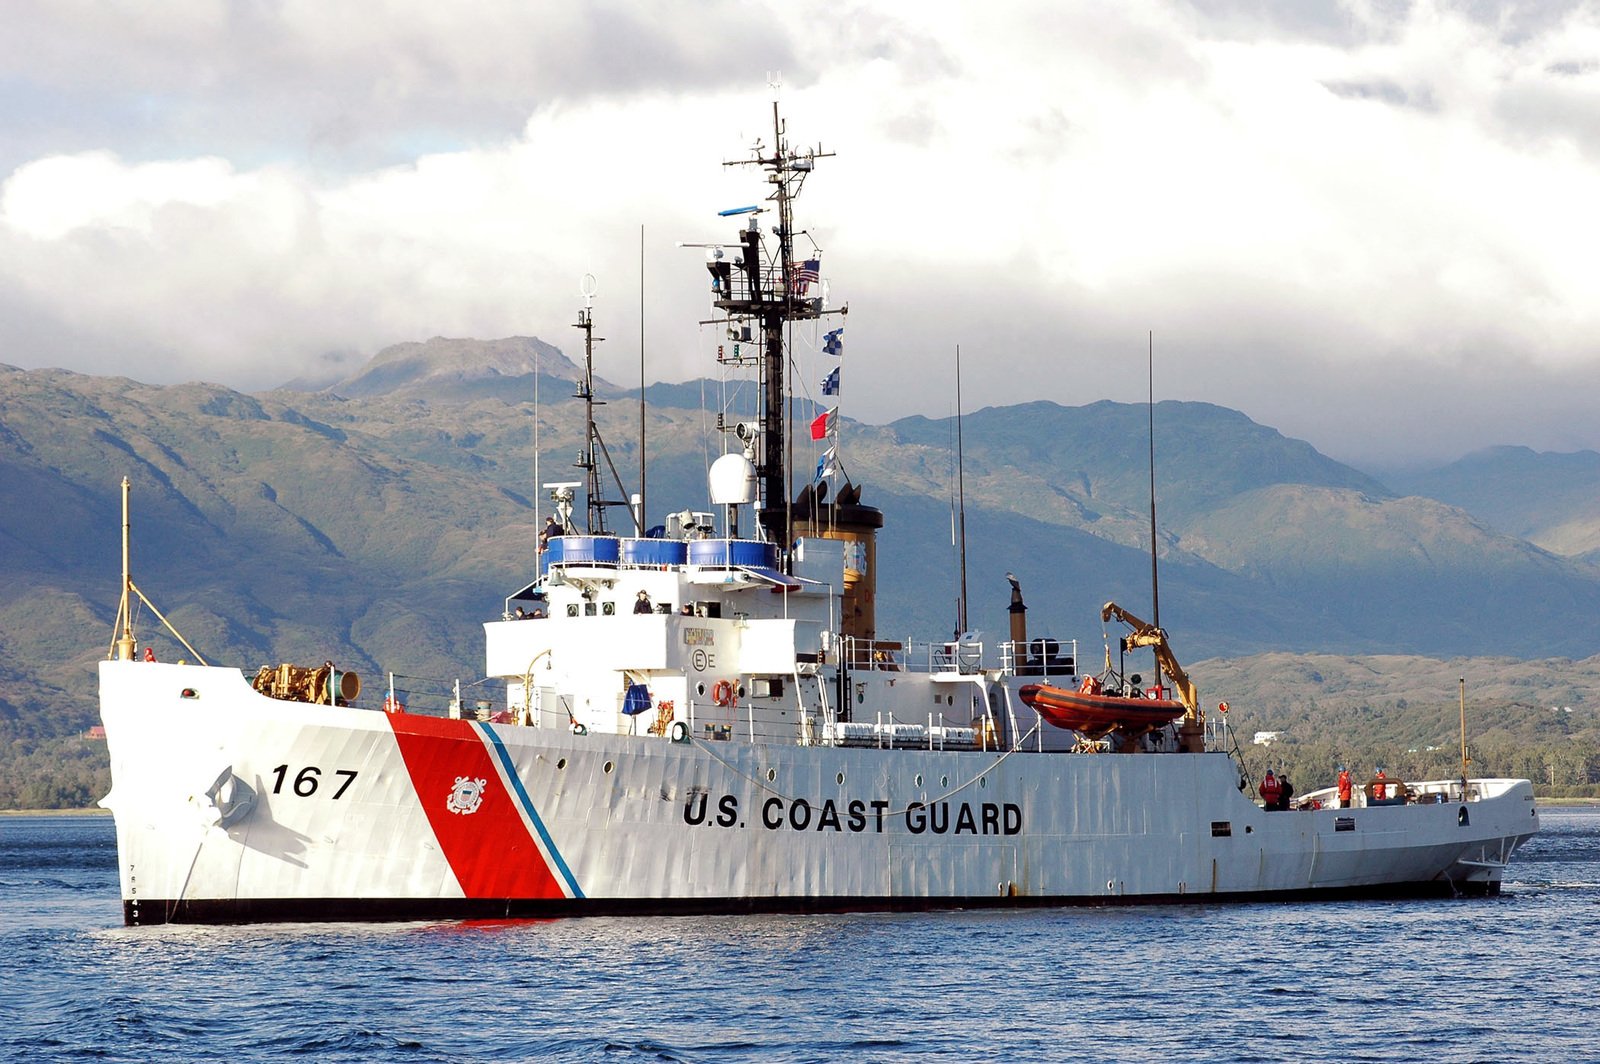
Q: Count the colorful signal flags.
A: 4